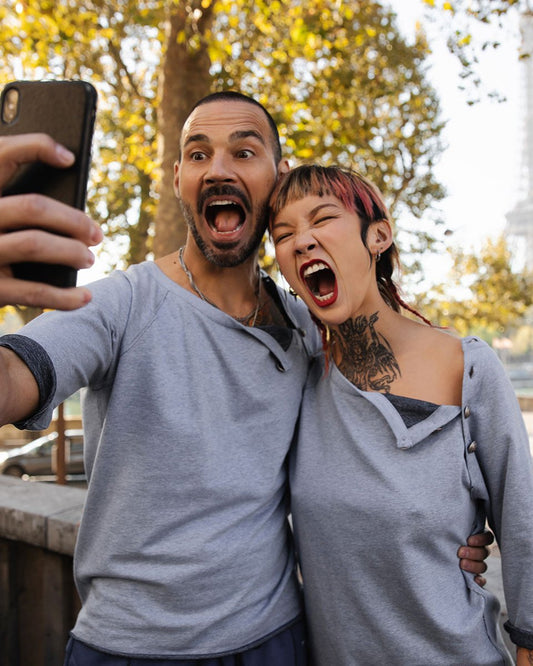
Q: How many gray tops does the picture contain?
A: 2